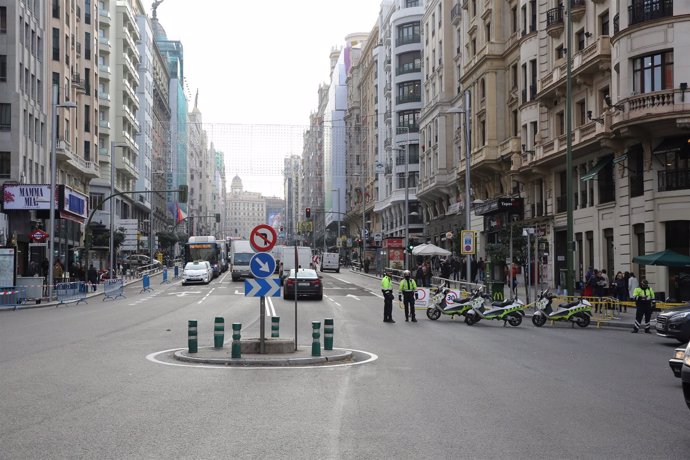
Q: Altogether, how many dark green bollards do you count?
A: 6